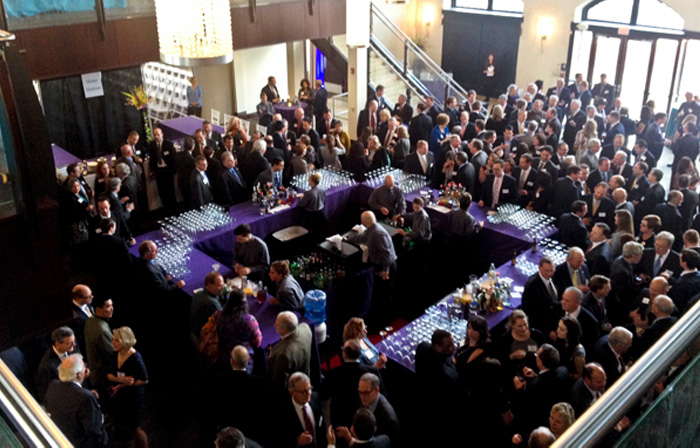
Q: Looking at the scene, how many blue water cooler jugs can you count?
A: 1